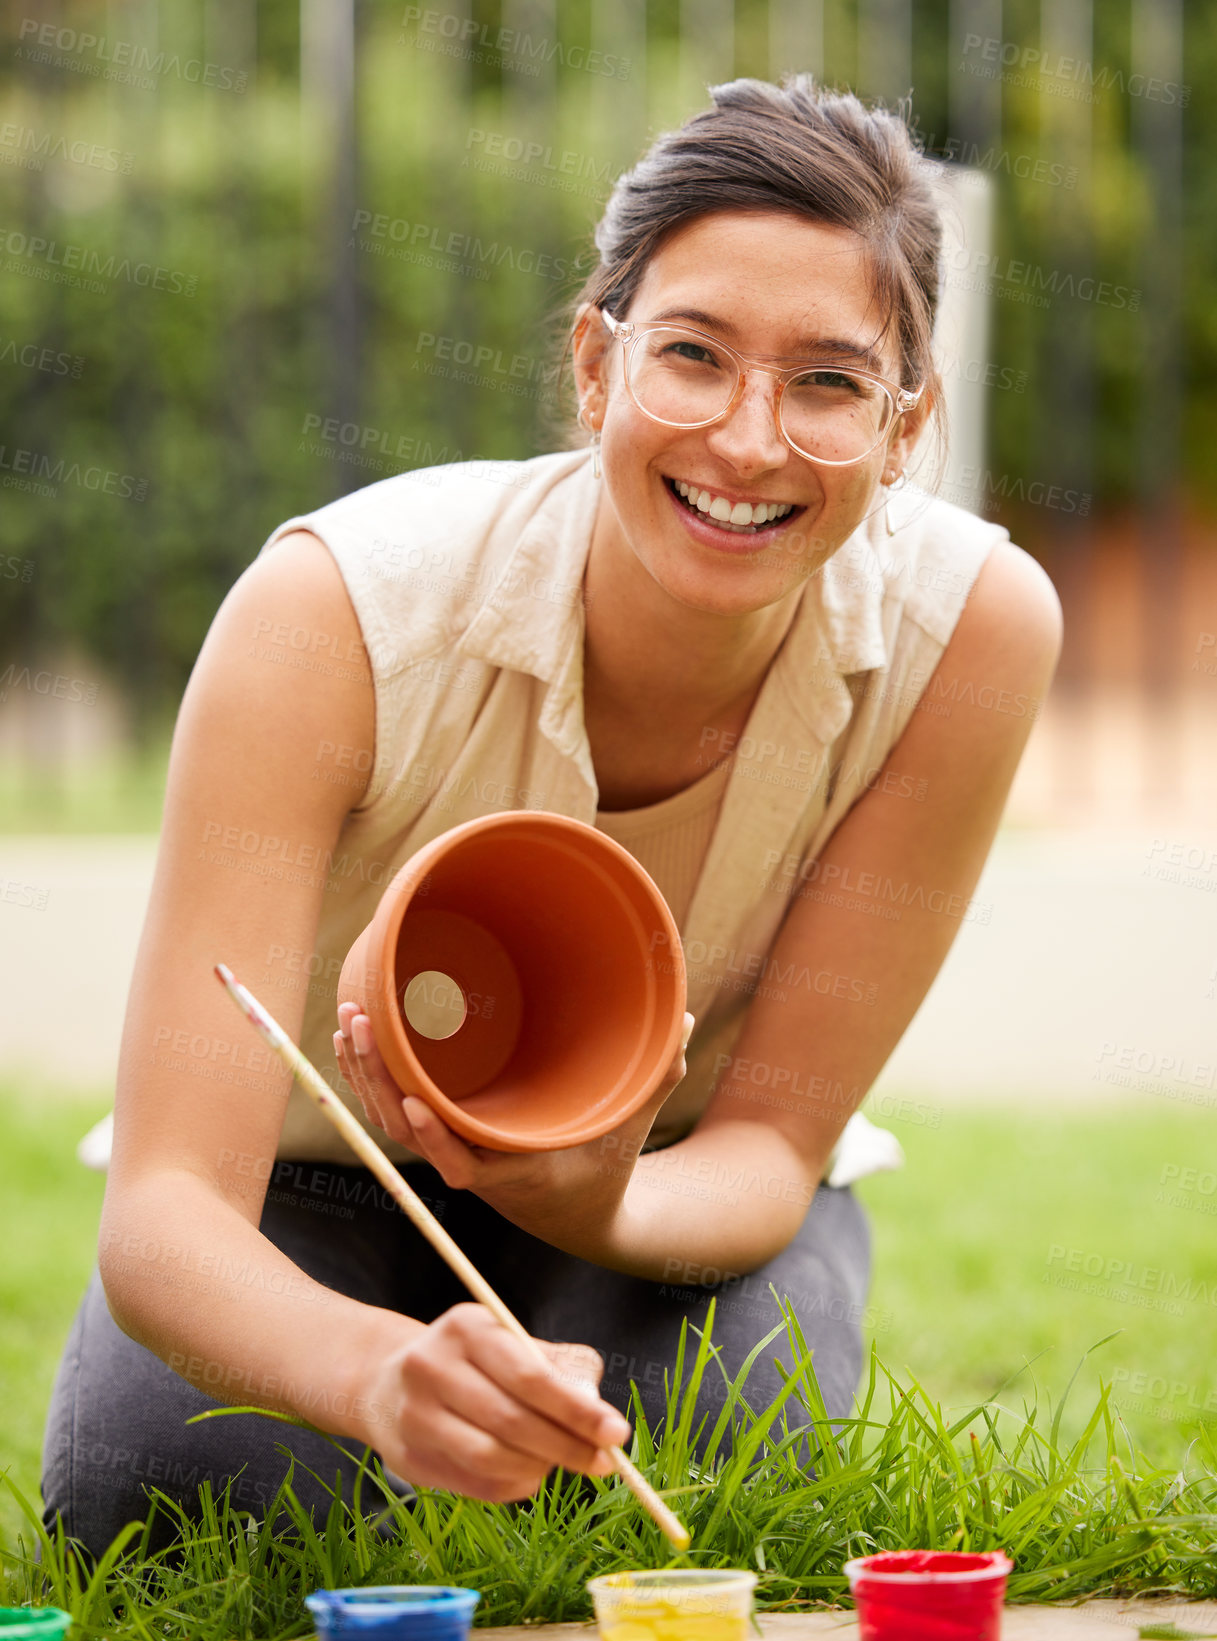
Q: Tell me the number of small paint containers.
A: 4